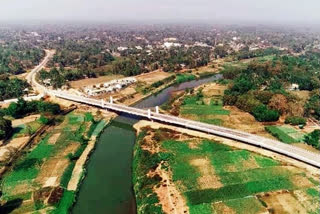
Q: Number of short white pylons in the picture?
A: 4